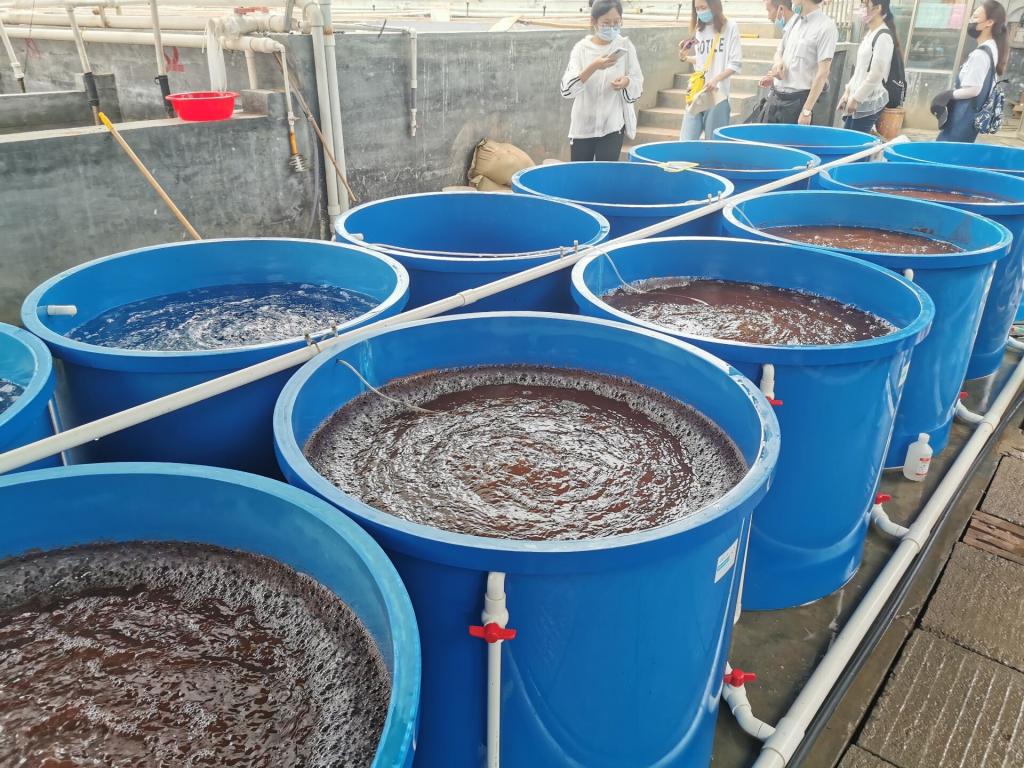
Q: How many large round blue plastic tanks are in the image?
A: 12